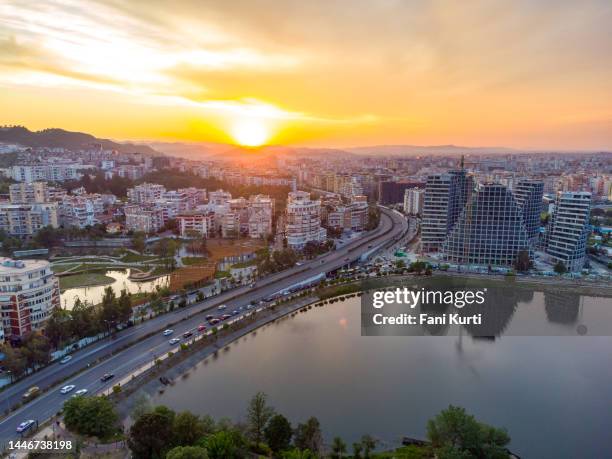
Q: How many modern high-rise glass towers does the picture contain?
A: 4